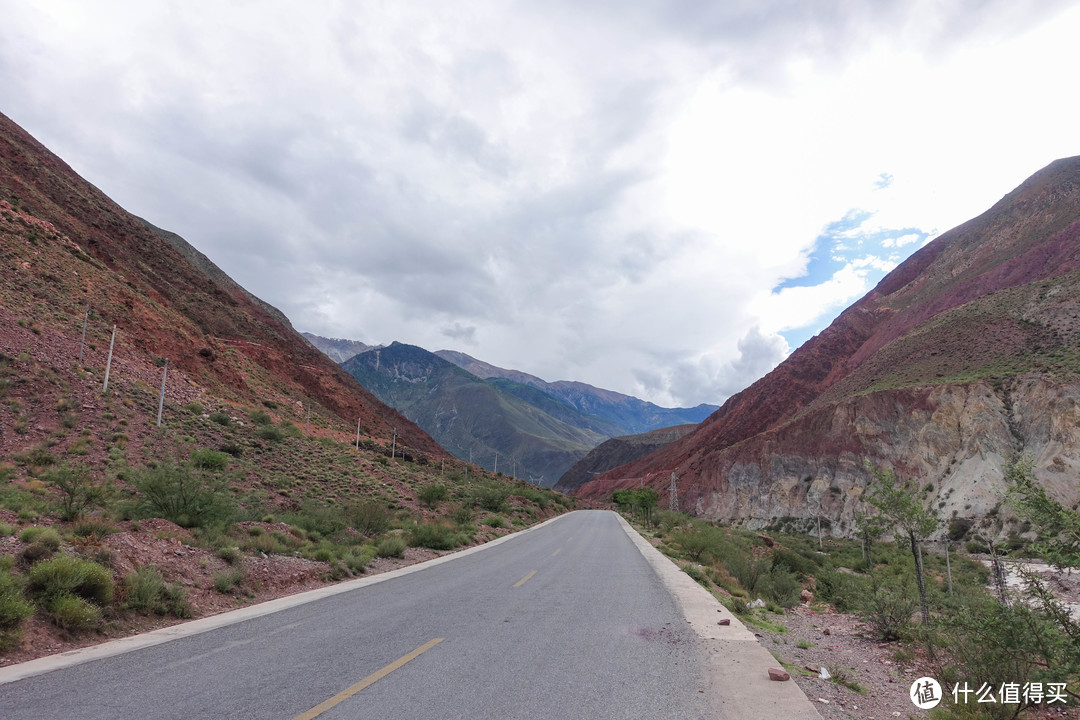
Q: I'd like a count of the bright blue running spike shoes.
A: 0